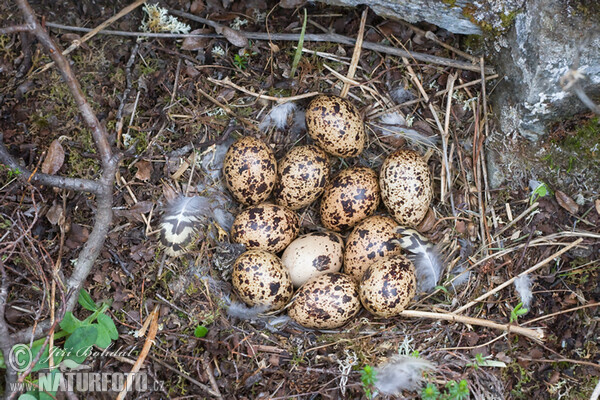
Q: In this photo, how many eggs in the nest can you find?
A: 11